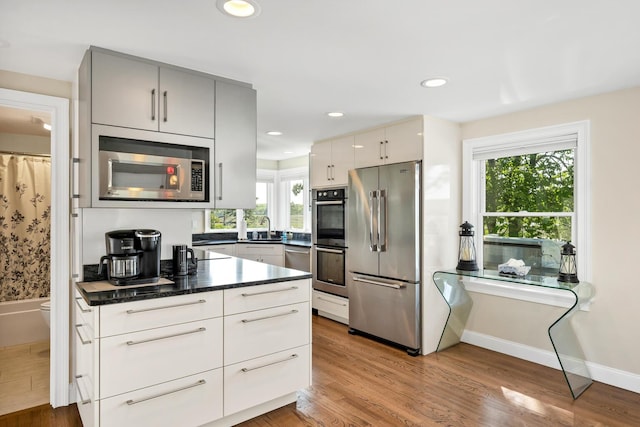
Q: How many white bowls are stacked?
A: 0